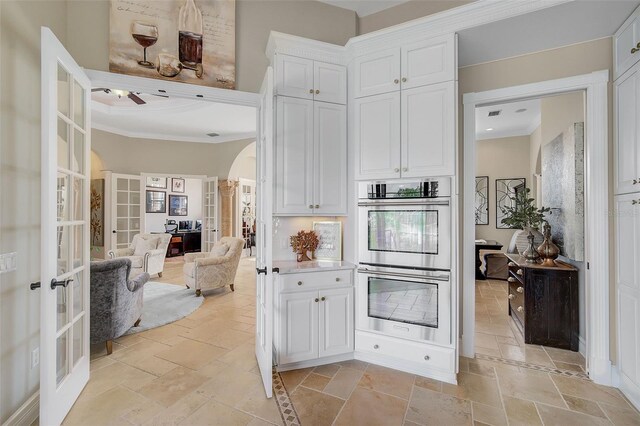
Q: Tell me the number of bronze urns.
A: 2